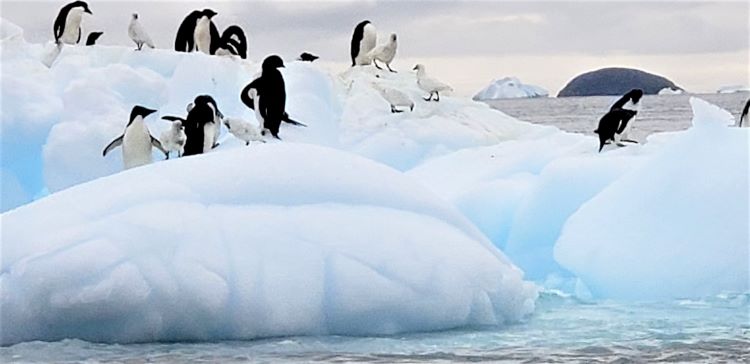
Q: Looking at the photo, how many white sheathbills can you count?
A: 6